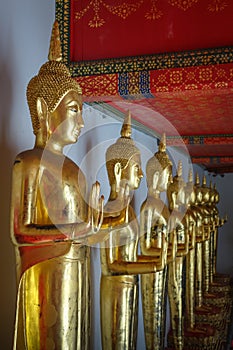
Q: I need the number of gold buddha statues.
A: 9